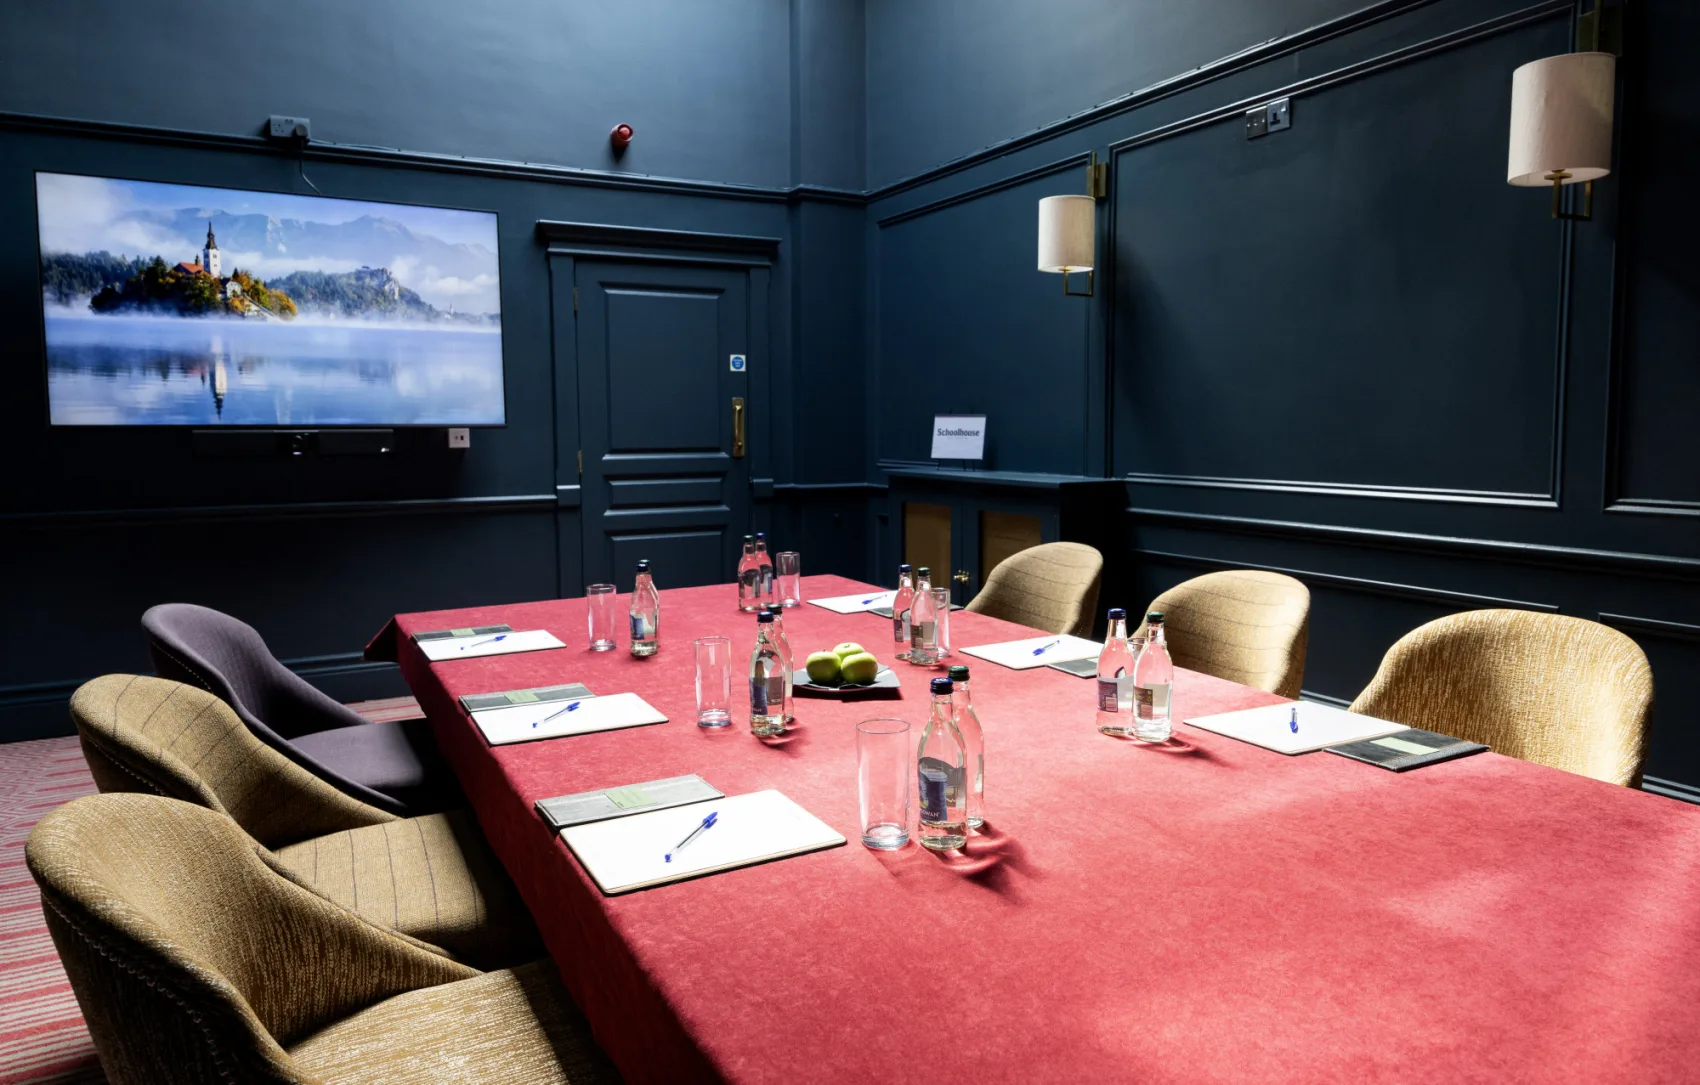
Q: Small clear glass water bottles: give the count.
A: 12